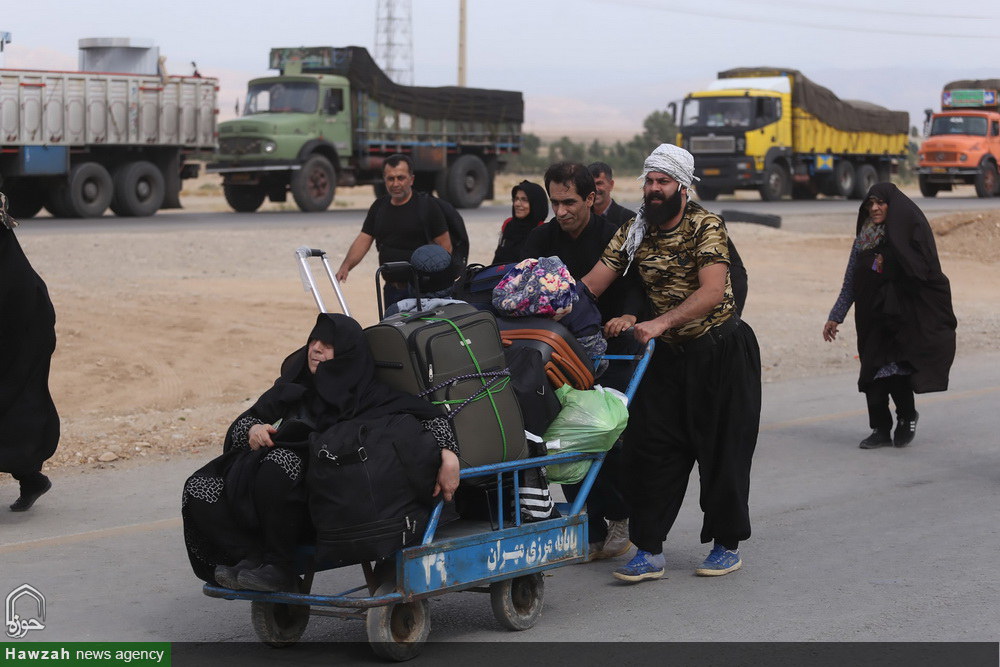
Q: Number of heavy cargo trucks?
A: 4